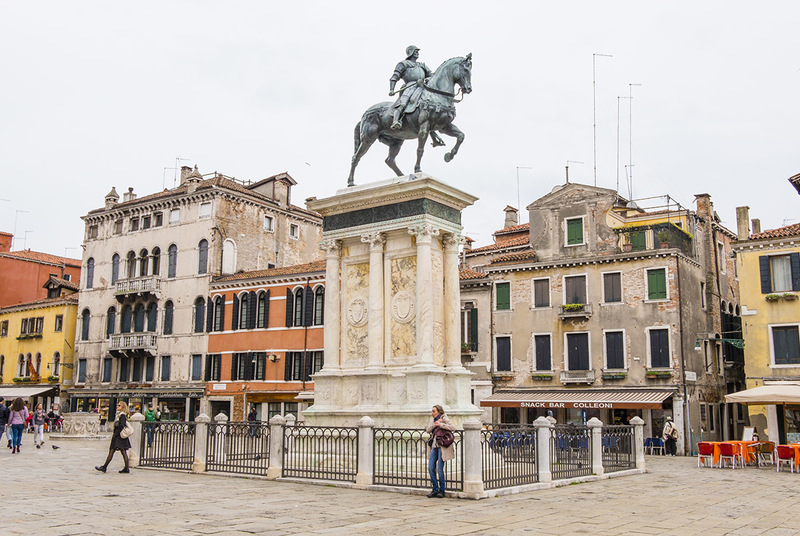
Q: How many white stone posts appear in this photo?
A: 11